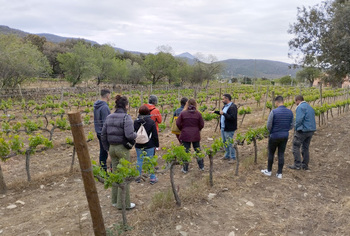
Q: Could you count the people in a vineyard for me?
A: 9